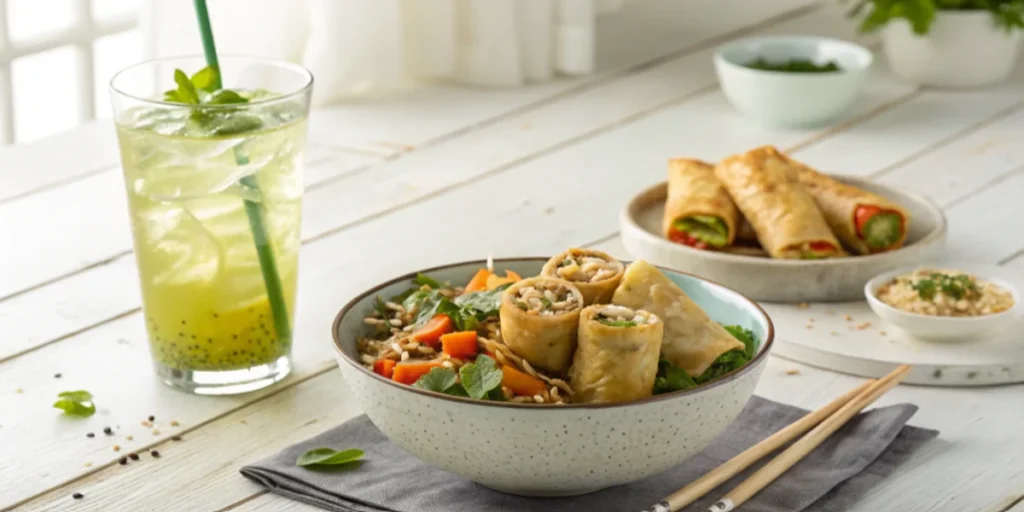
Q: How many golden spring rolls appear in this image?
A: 7